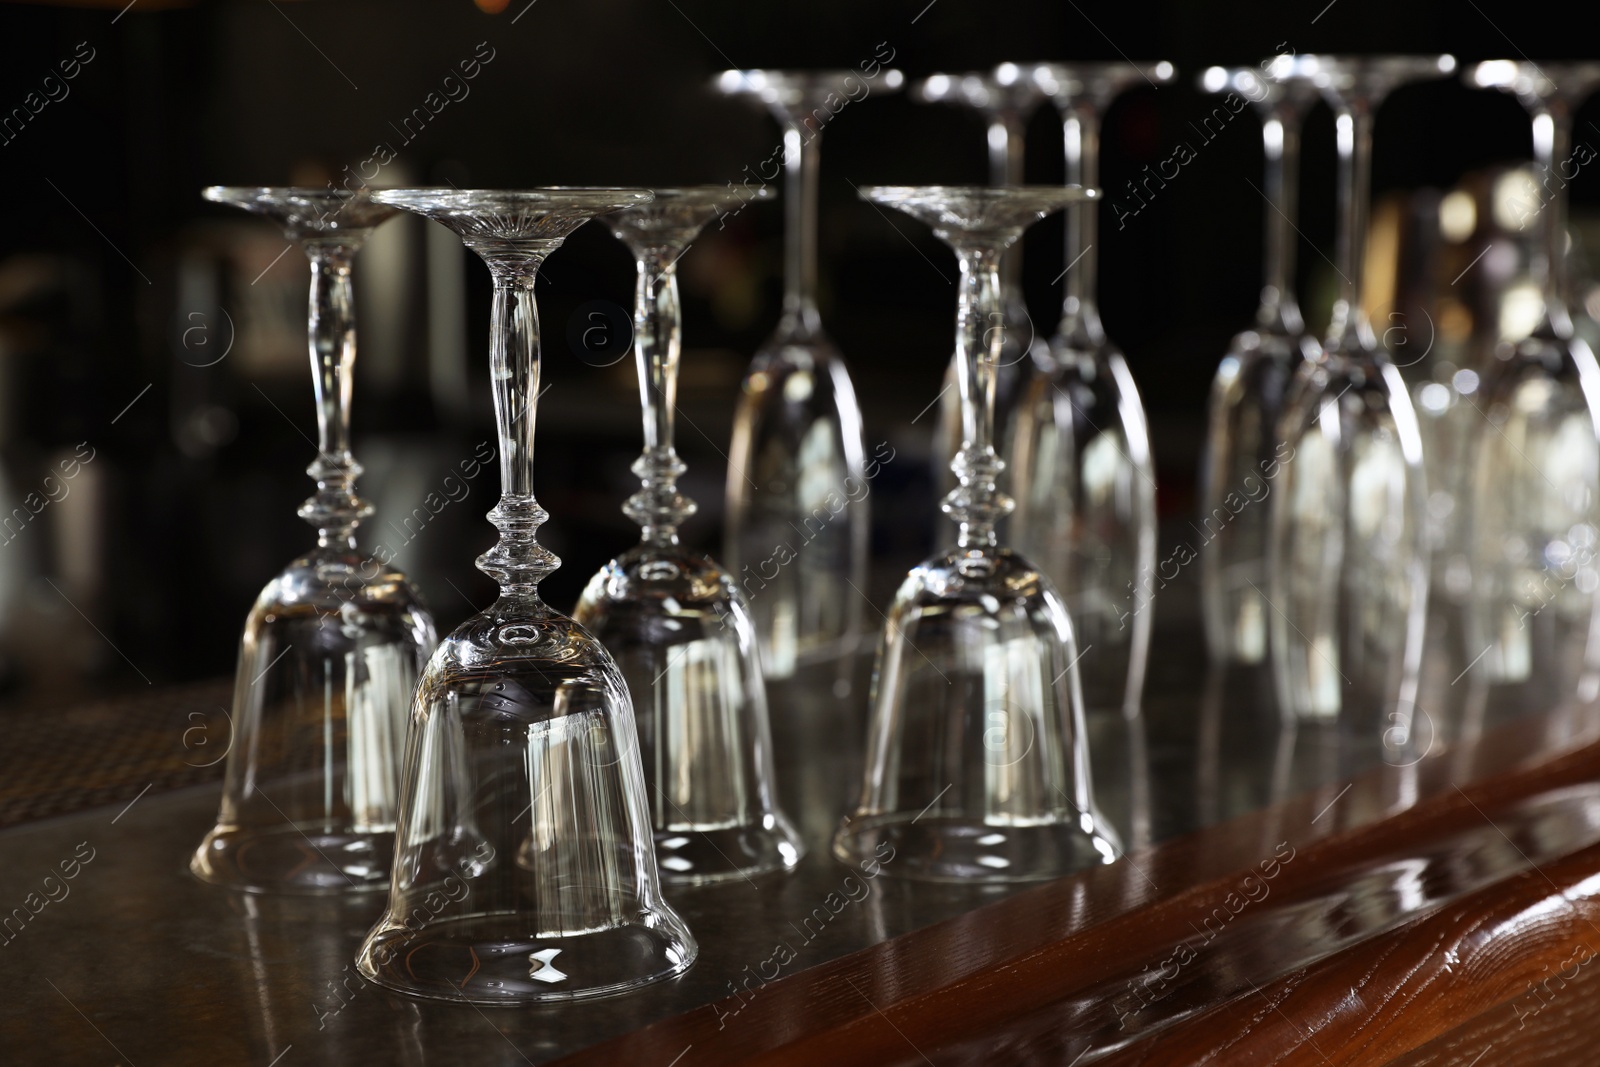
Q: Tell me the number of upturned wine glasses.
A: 10